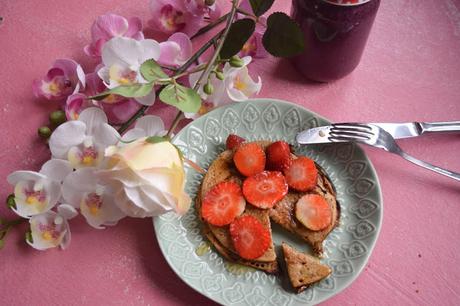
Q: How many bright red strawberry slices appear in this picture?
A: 6